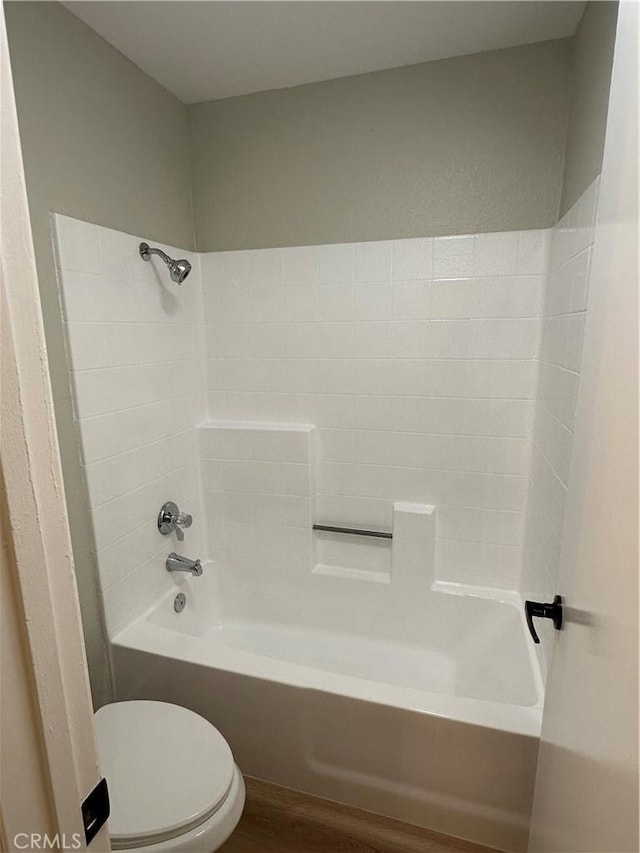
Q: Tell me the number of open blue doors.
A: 0